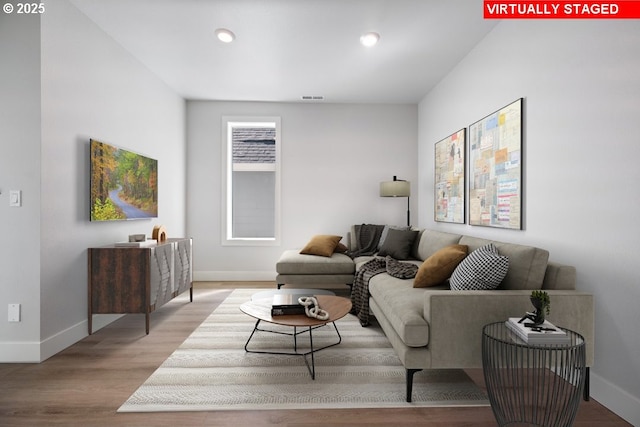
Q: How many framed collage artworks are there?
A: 2